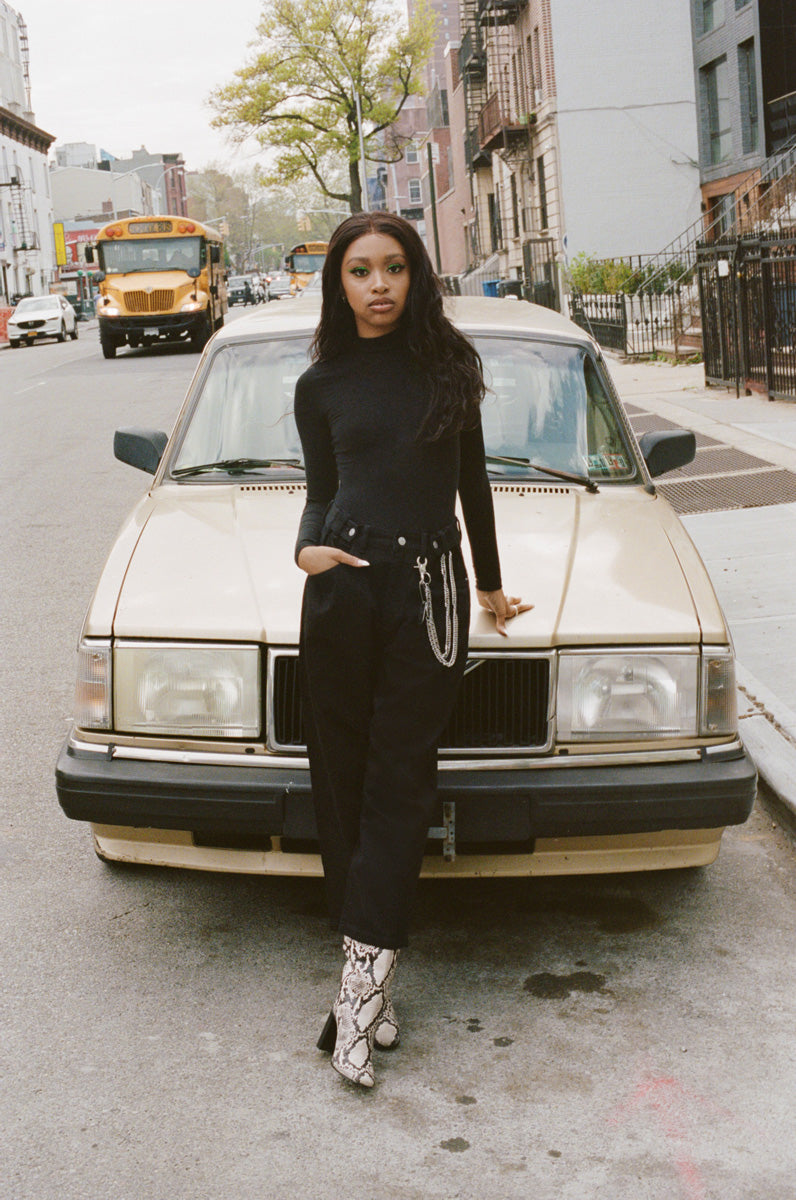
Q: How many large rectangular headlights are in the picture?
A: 2